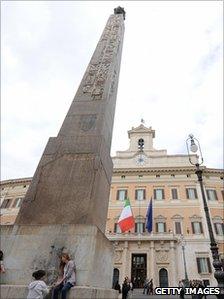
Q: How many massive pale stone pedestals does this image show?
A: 1